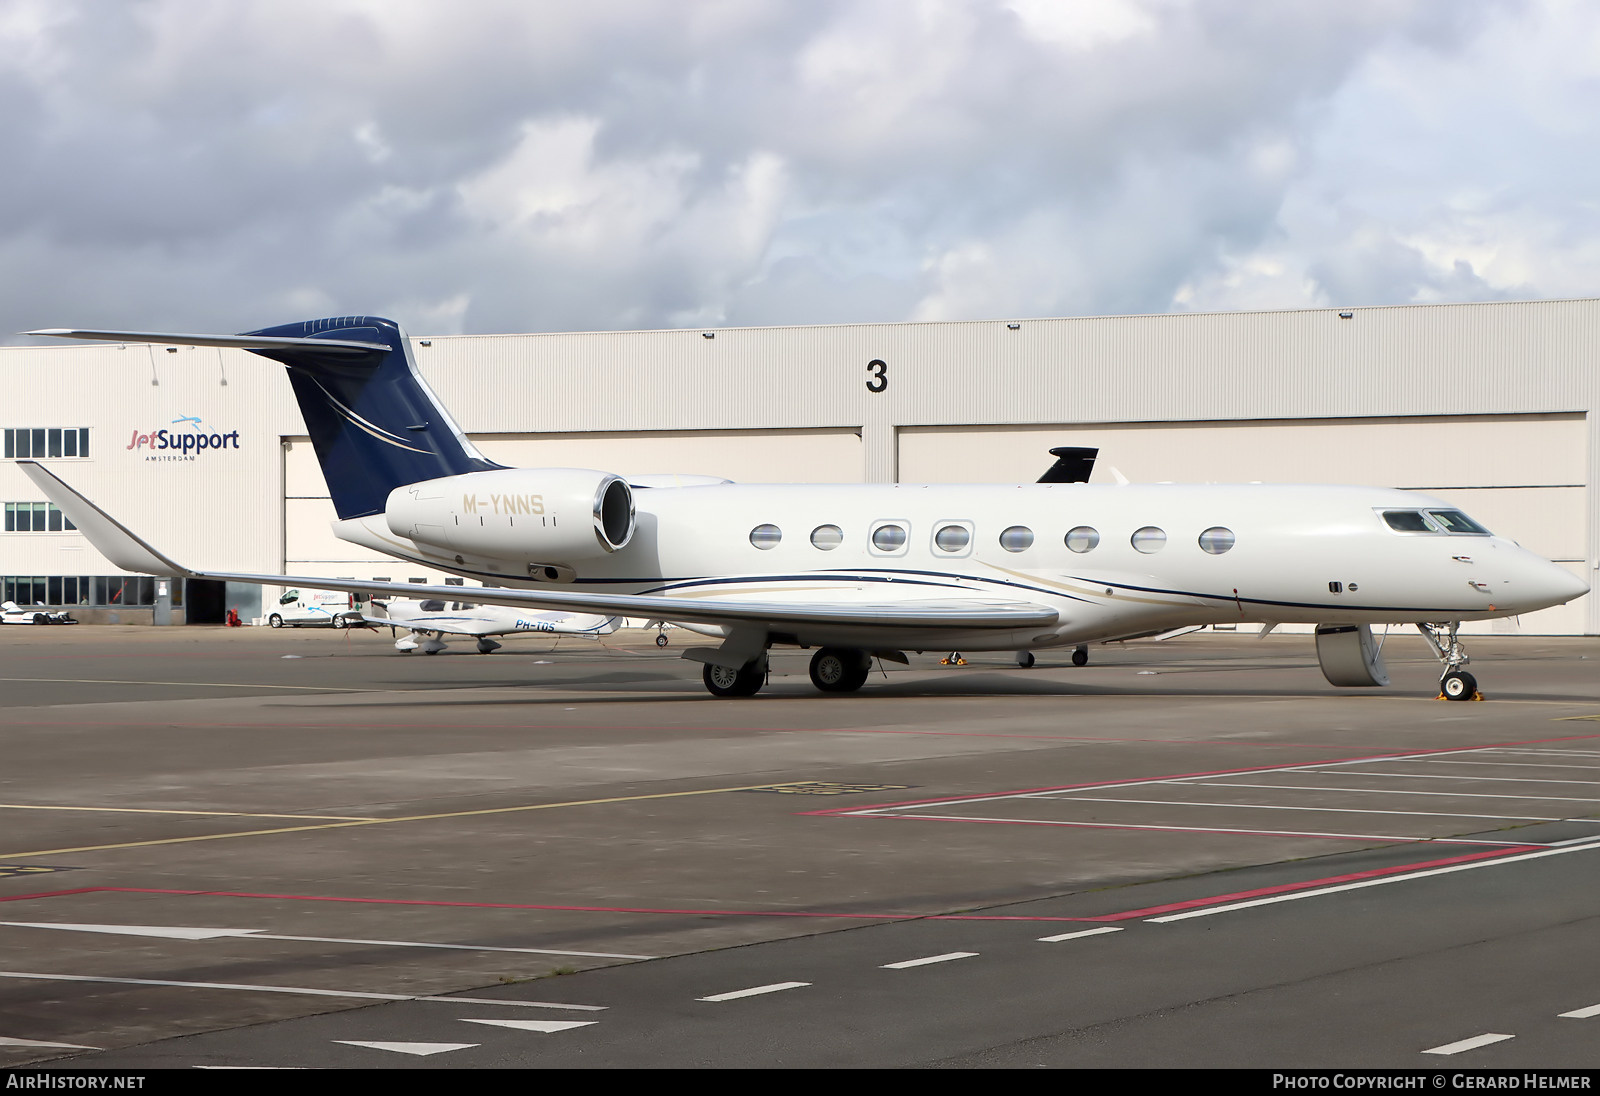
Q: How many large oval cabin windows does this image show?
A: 8